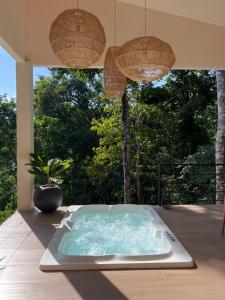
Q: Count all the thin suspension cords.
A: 3